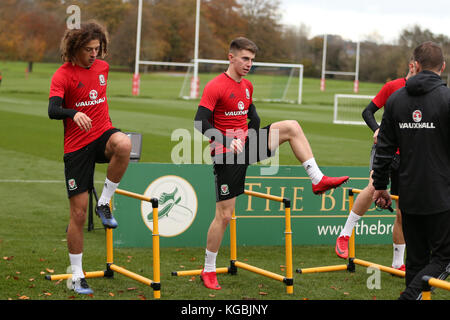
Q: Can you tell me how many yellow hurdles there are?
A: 4